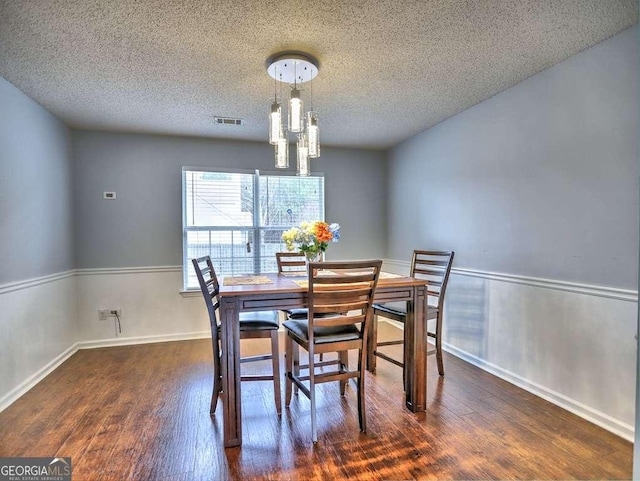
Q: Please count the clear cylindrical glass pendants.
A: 5